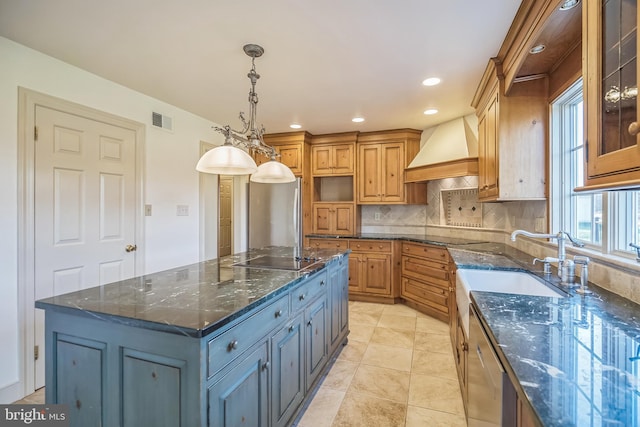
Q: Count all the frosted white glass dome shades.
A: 2